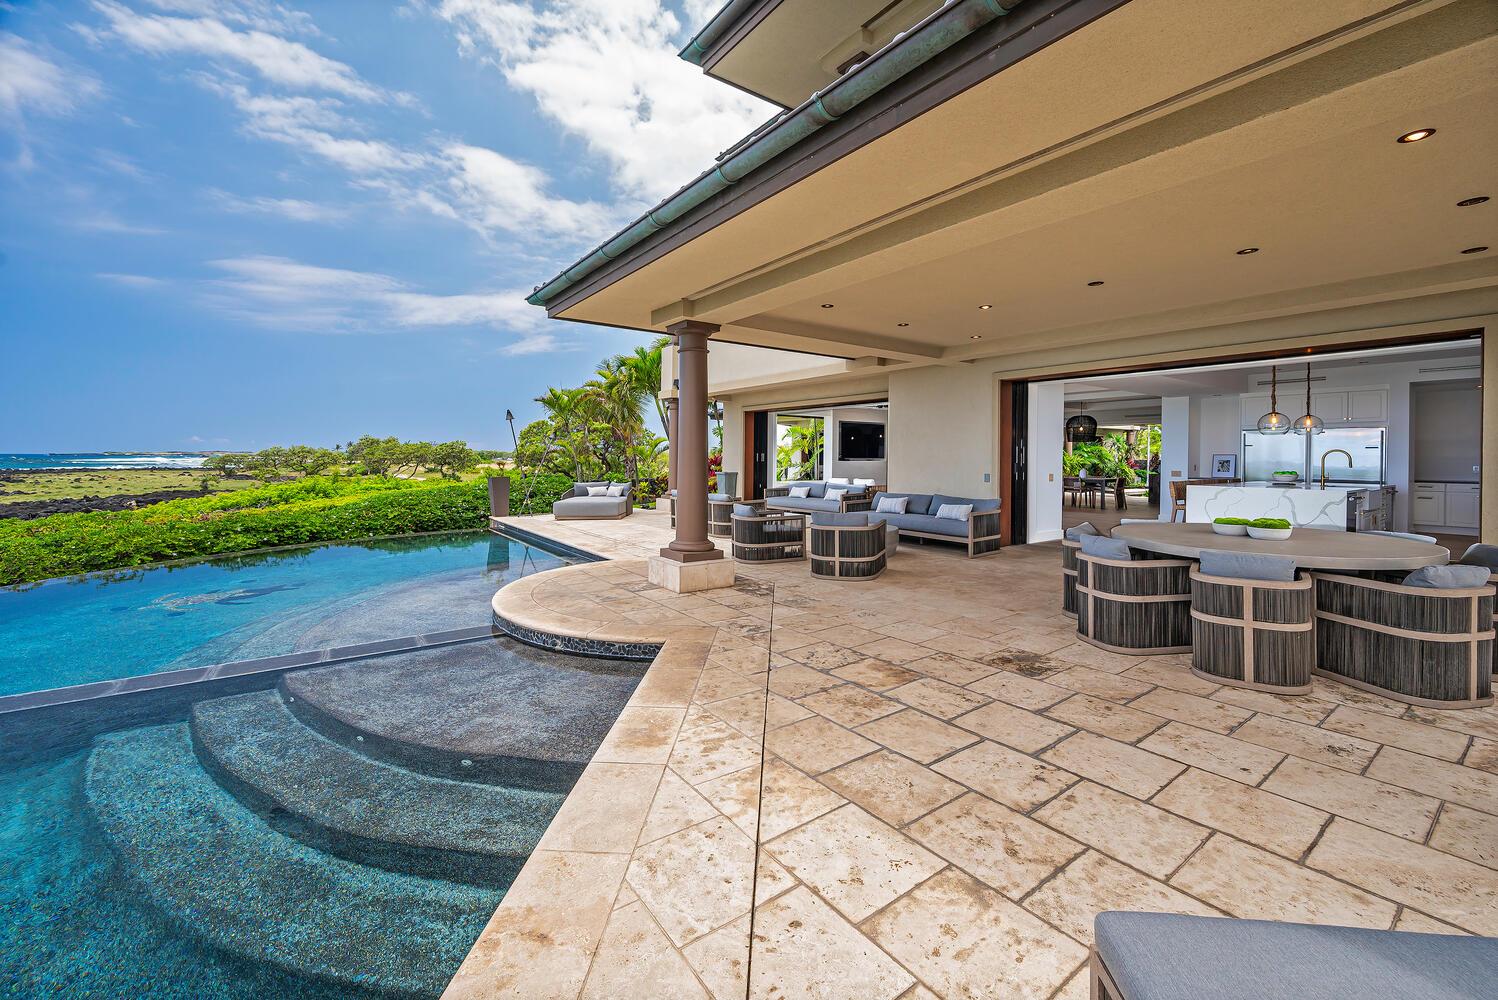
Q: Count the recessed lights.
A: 9